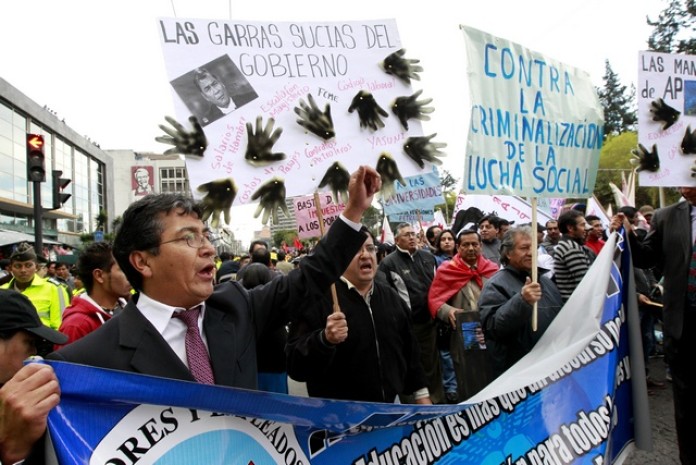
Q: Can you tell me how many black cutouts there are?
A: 14